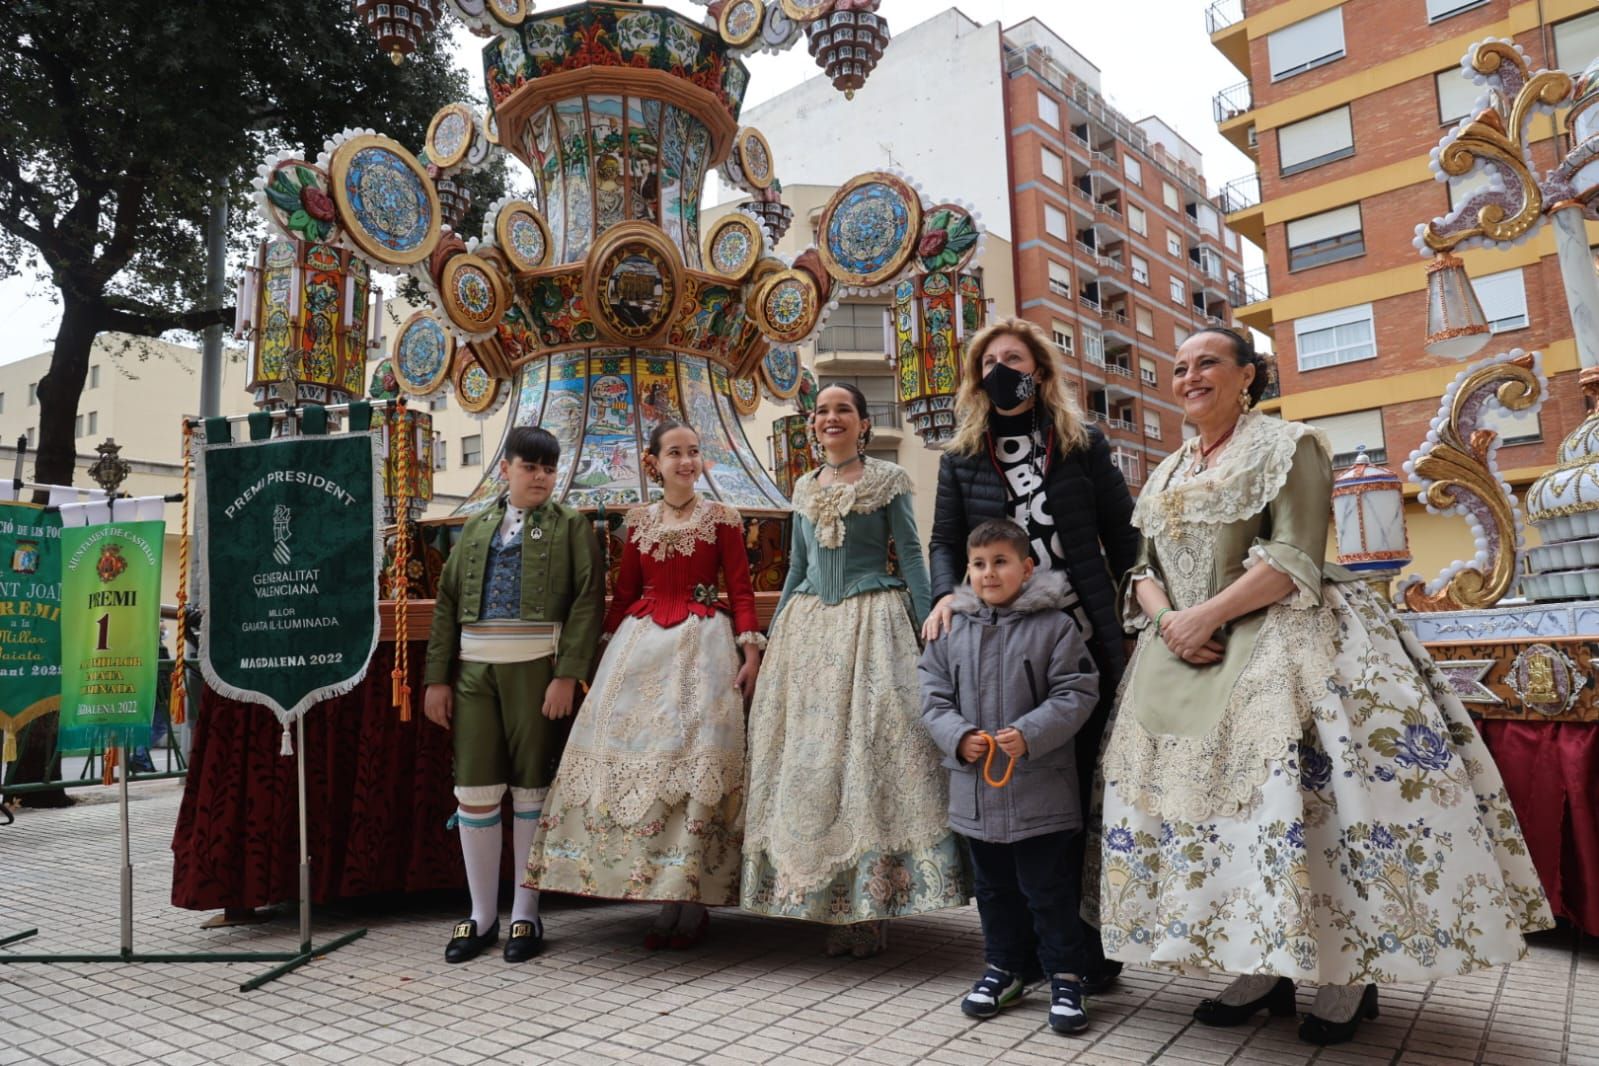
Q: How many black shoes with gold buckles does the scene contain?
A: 2